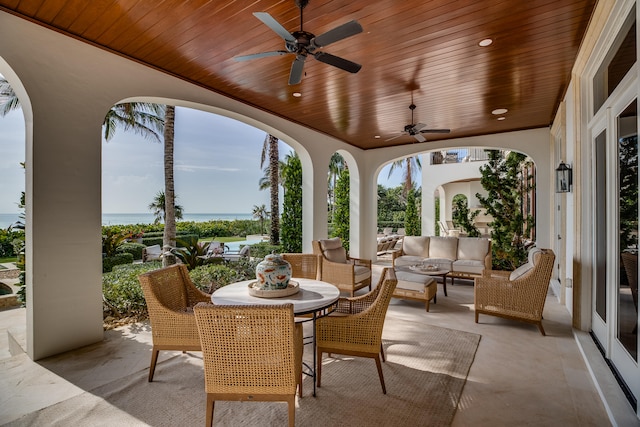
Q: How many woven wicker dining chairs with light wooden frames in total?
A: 4